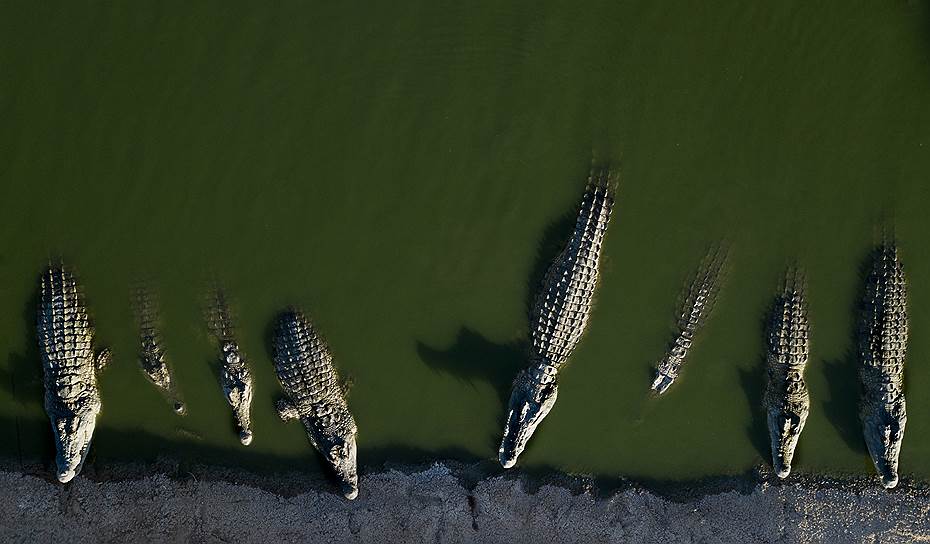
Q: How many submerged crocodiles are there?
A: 3